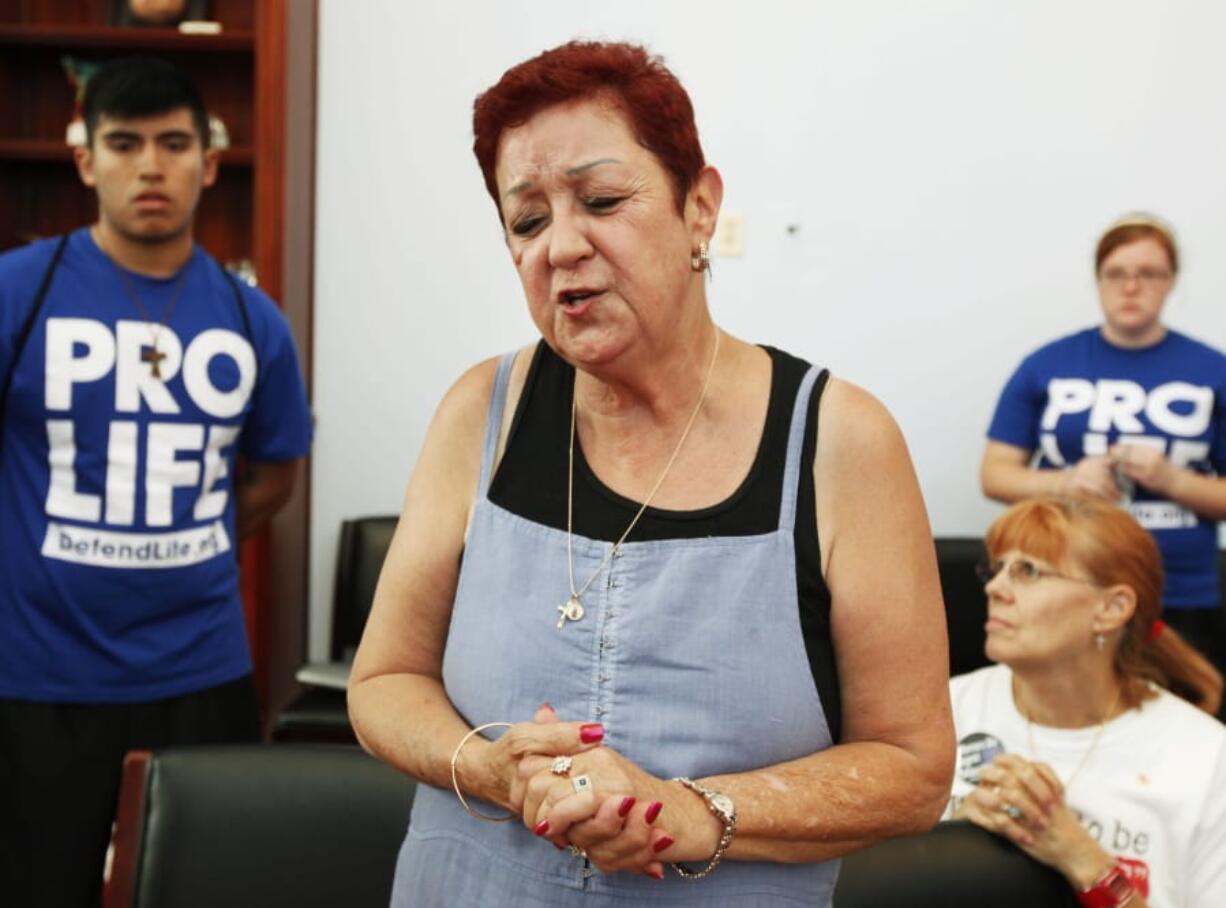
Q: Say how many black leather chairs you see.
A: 4